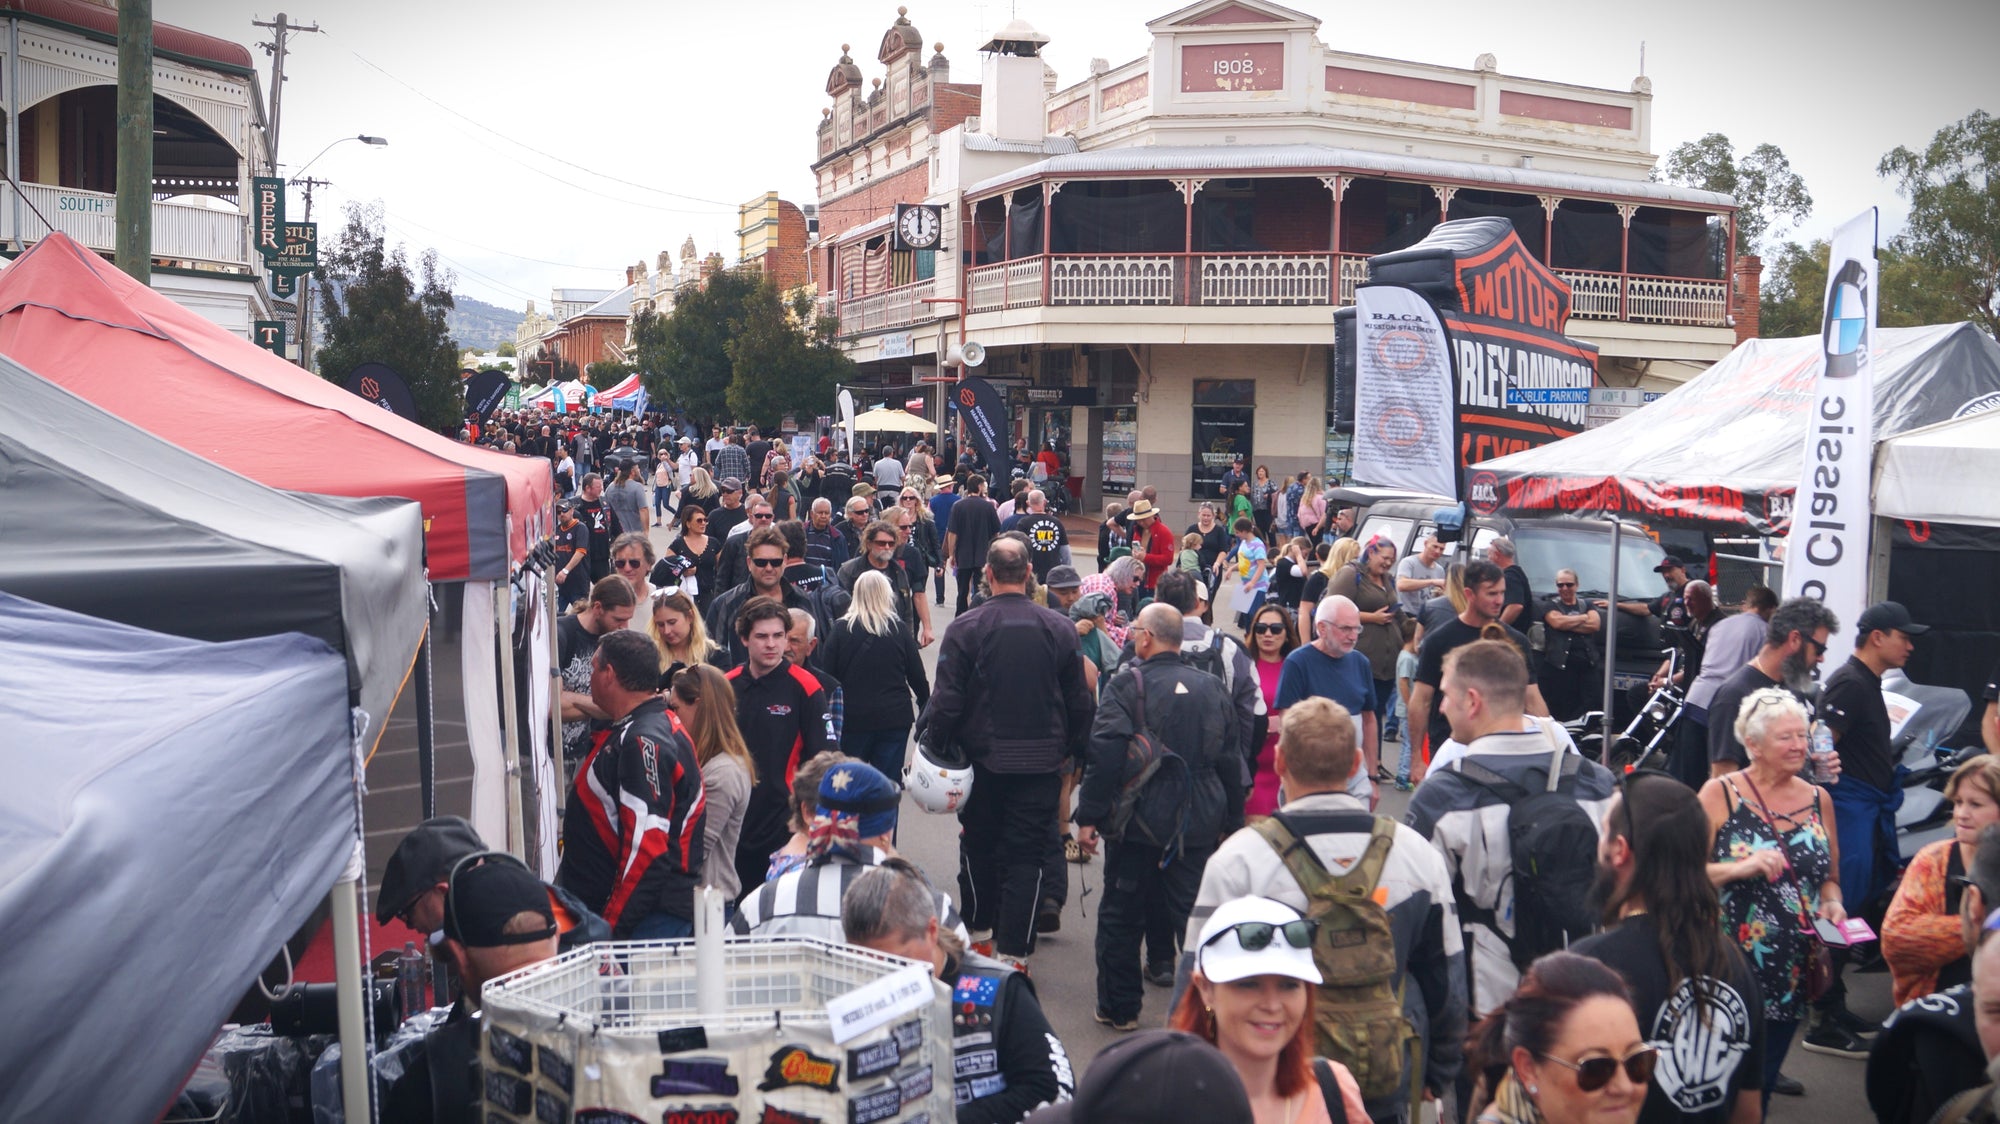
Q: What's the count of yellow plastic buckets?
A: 0